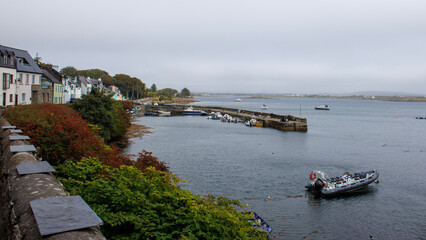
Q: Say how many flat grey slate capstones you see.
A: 6